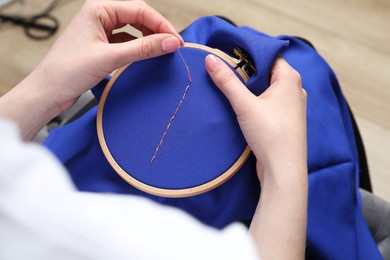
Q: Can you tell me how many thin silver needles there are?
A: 1